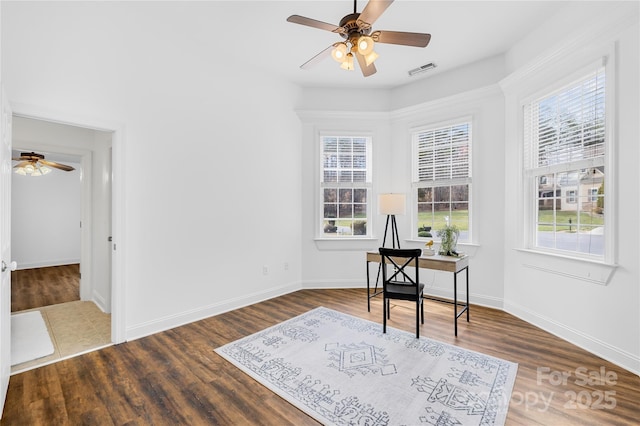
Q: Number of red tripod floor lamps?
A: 0